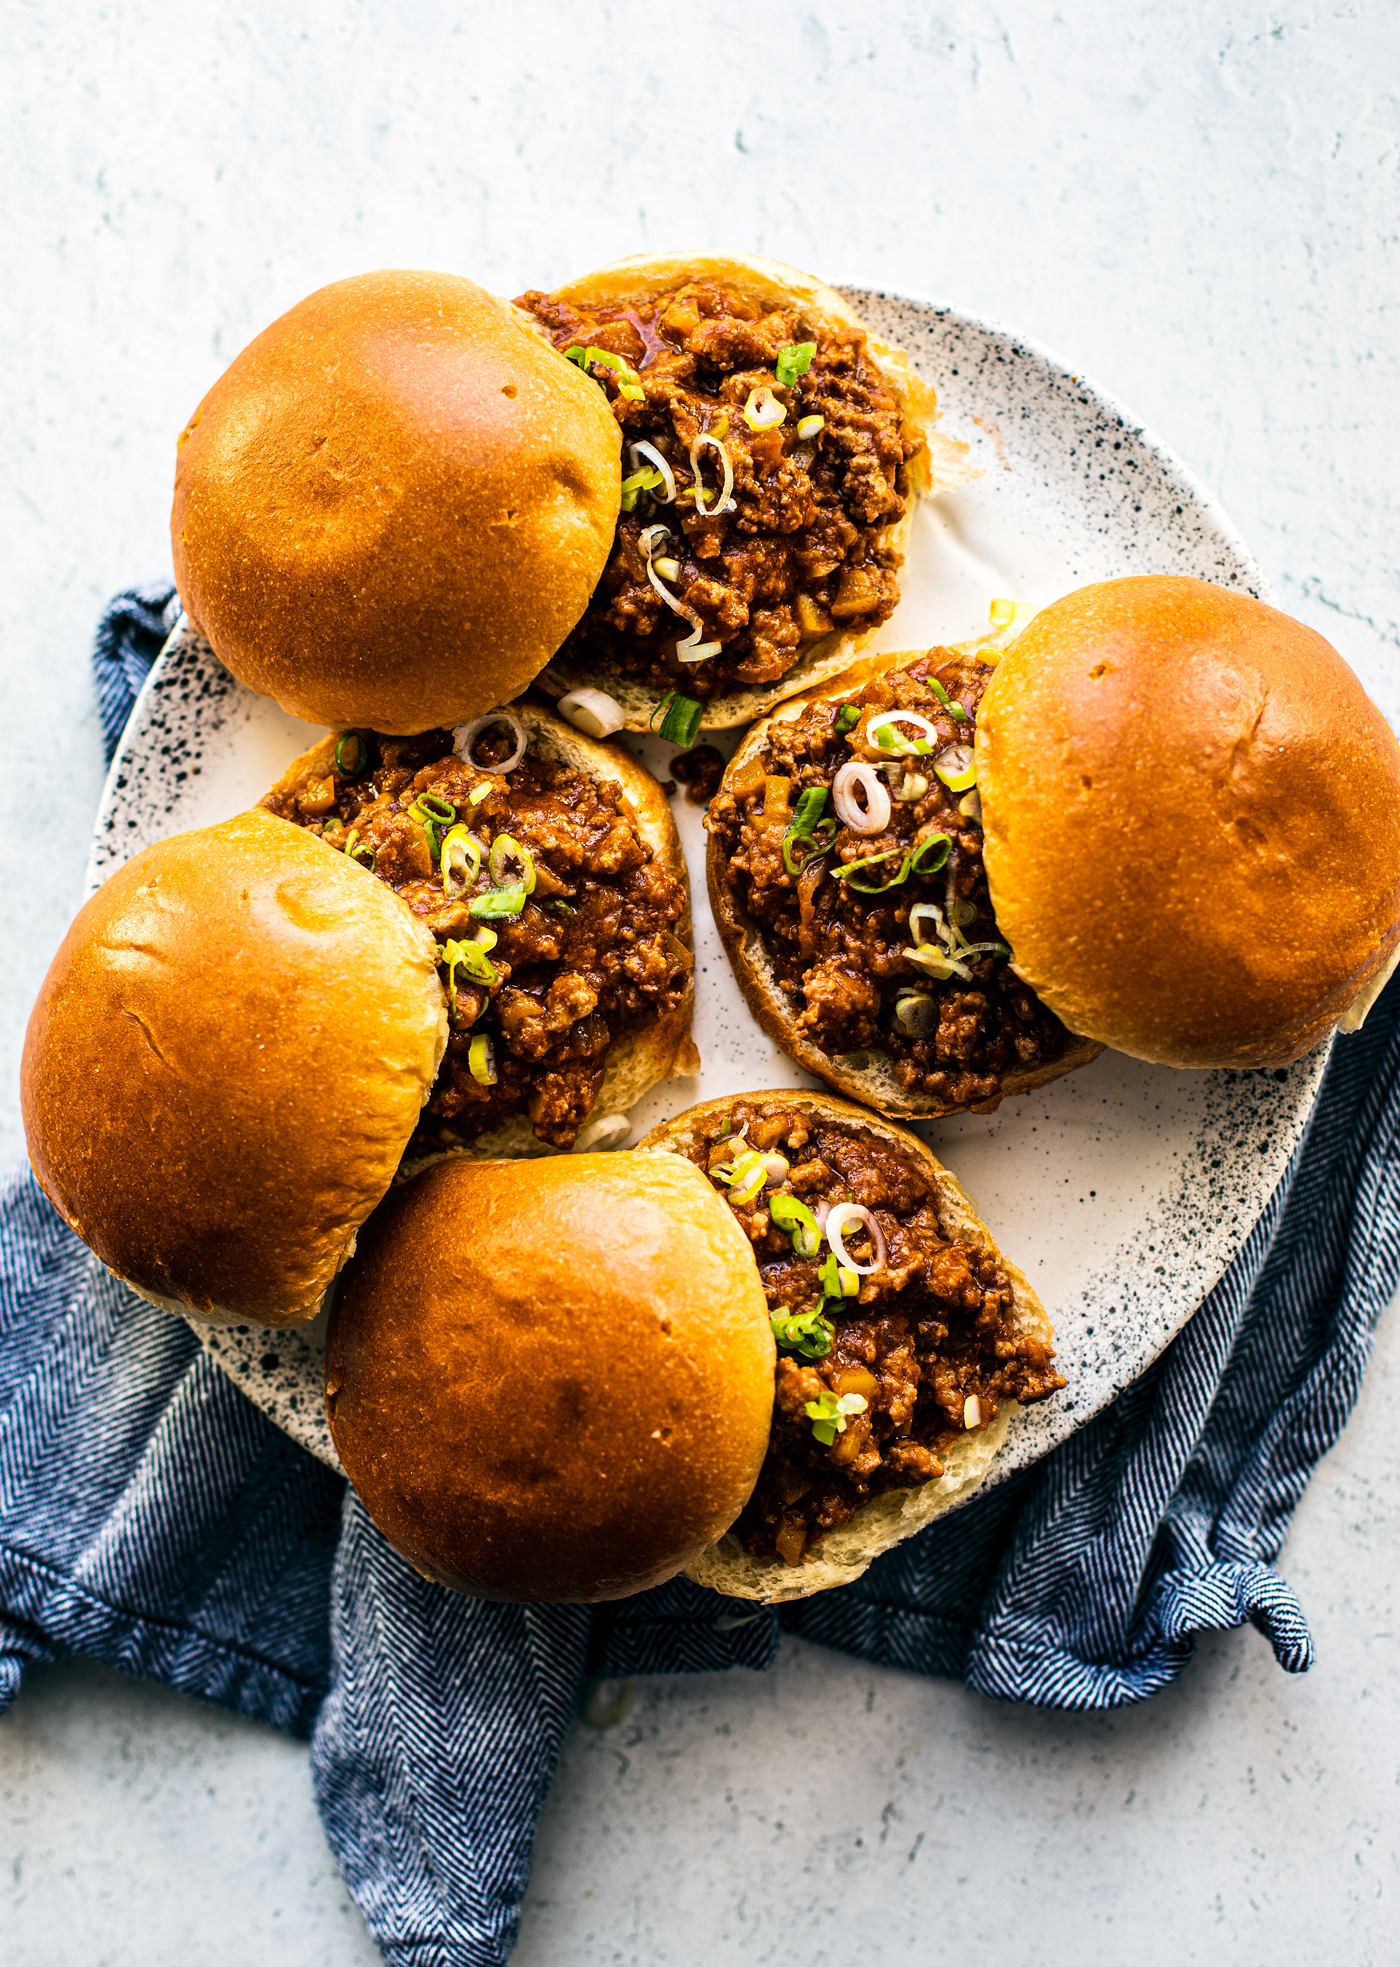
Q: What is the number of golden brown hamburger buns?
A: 4